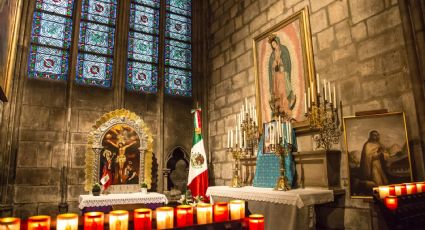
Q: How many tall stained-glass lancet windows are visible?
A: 4